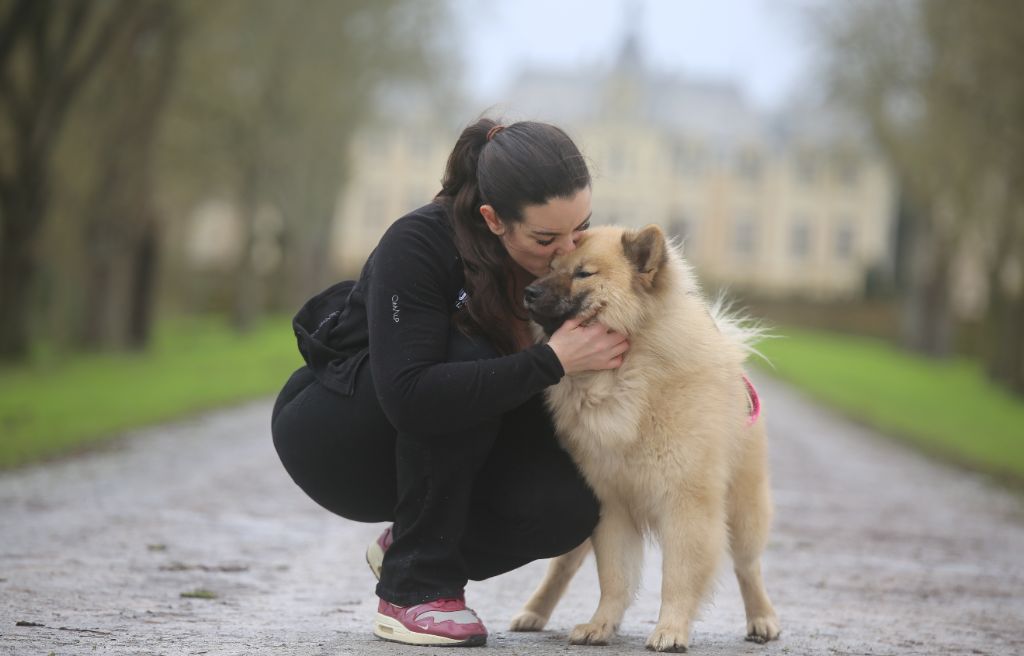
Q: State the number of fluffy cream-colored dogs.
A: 1